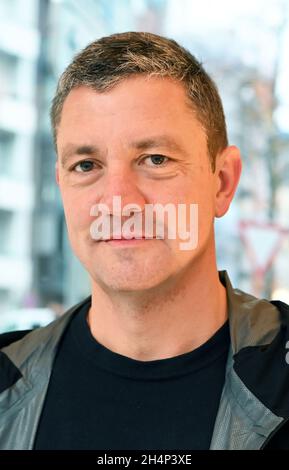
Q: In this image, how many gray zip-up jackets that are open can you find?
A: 1